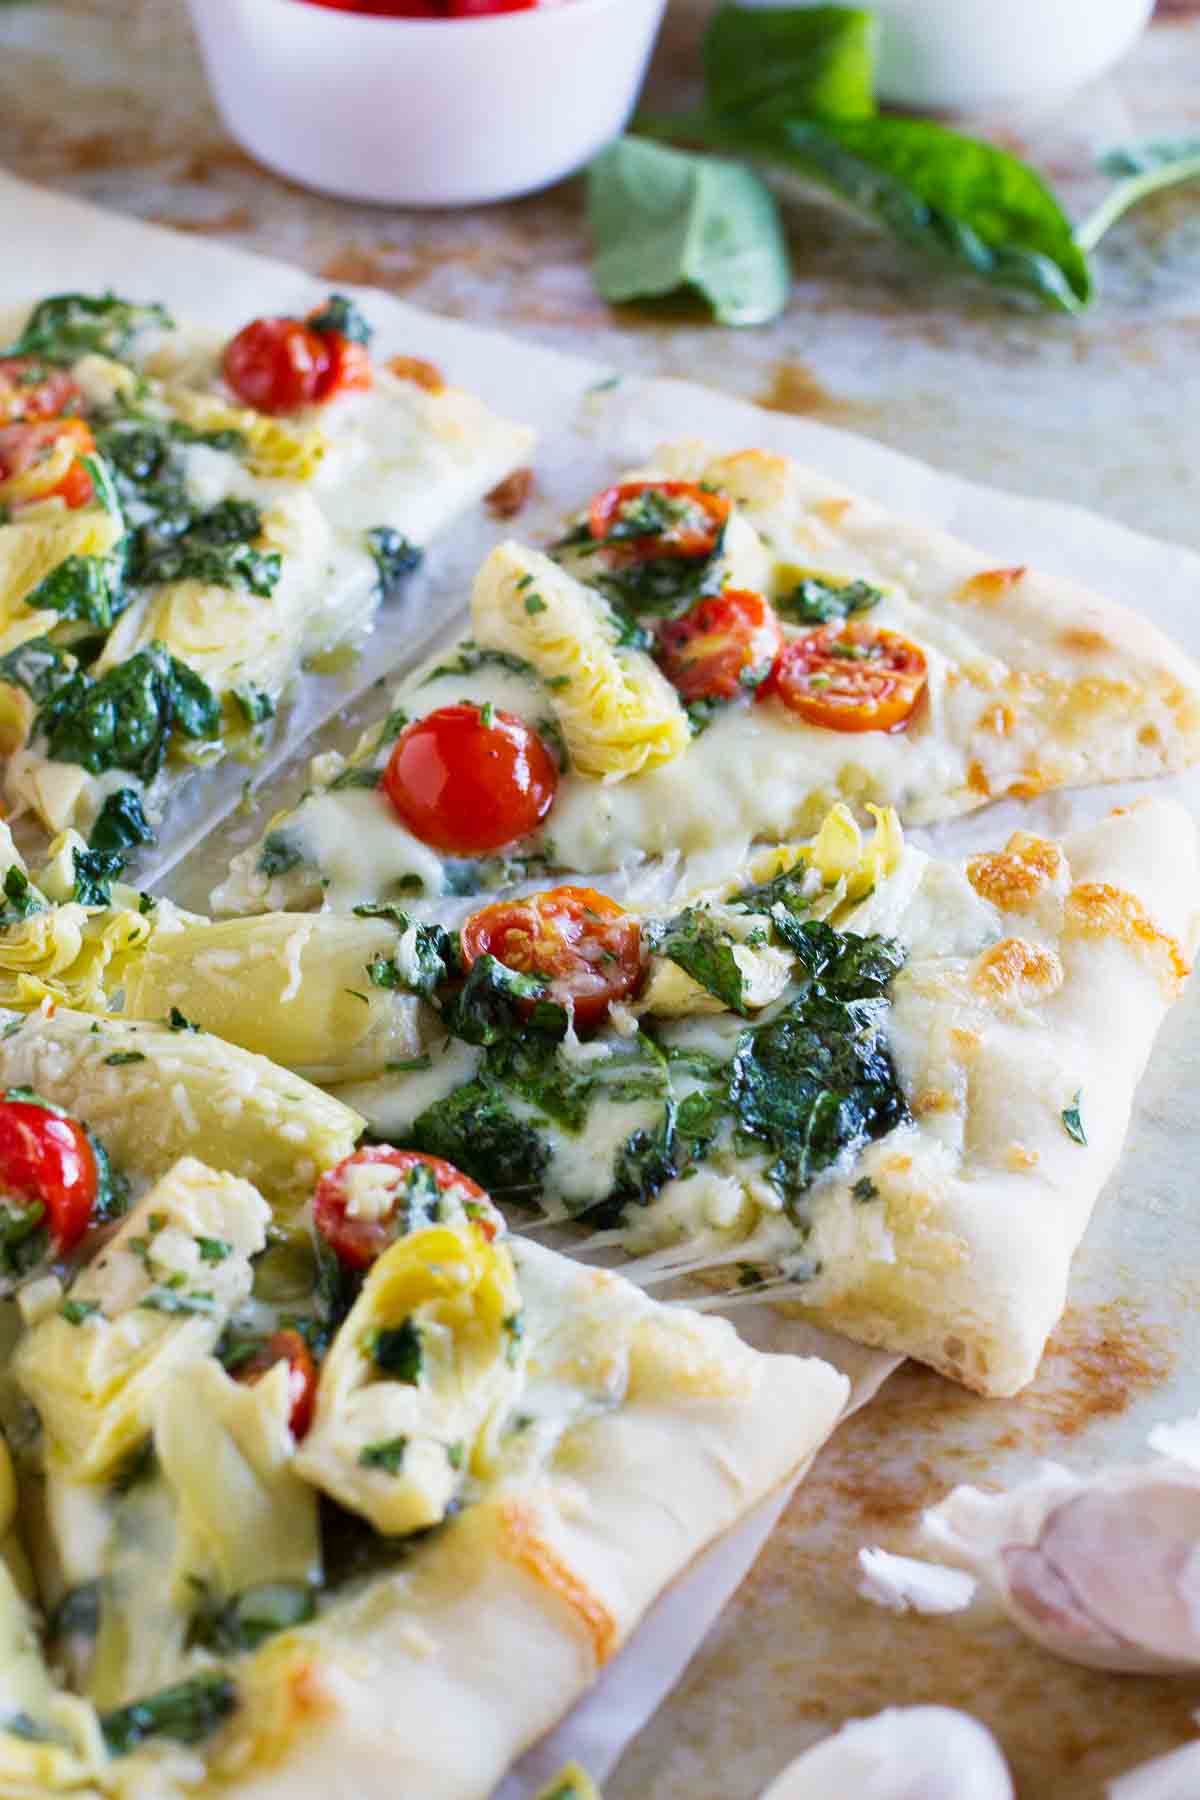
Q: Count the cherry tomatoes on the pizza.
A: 11